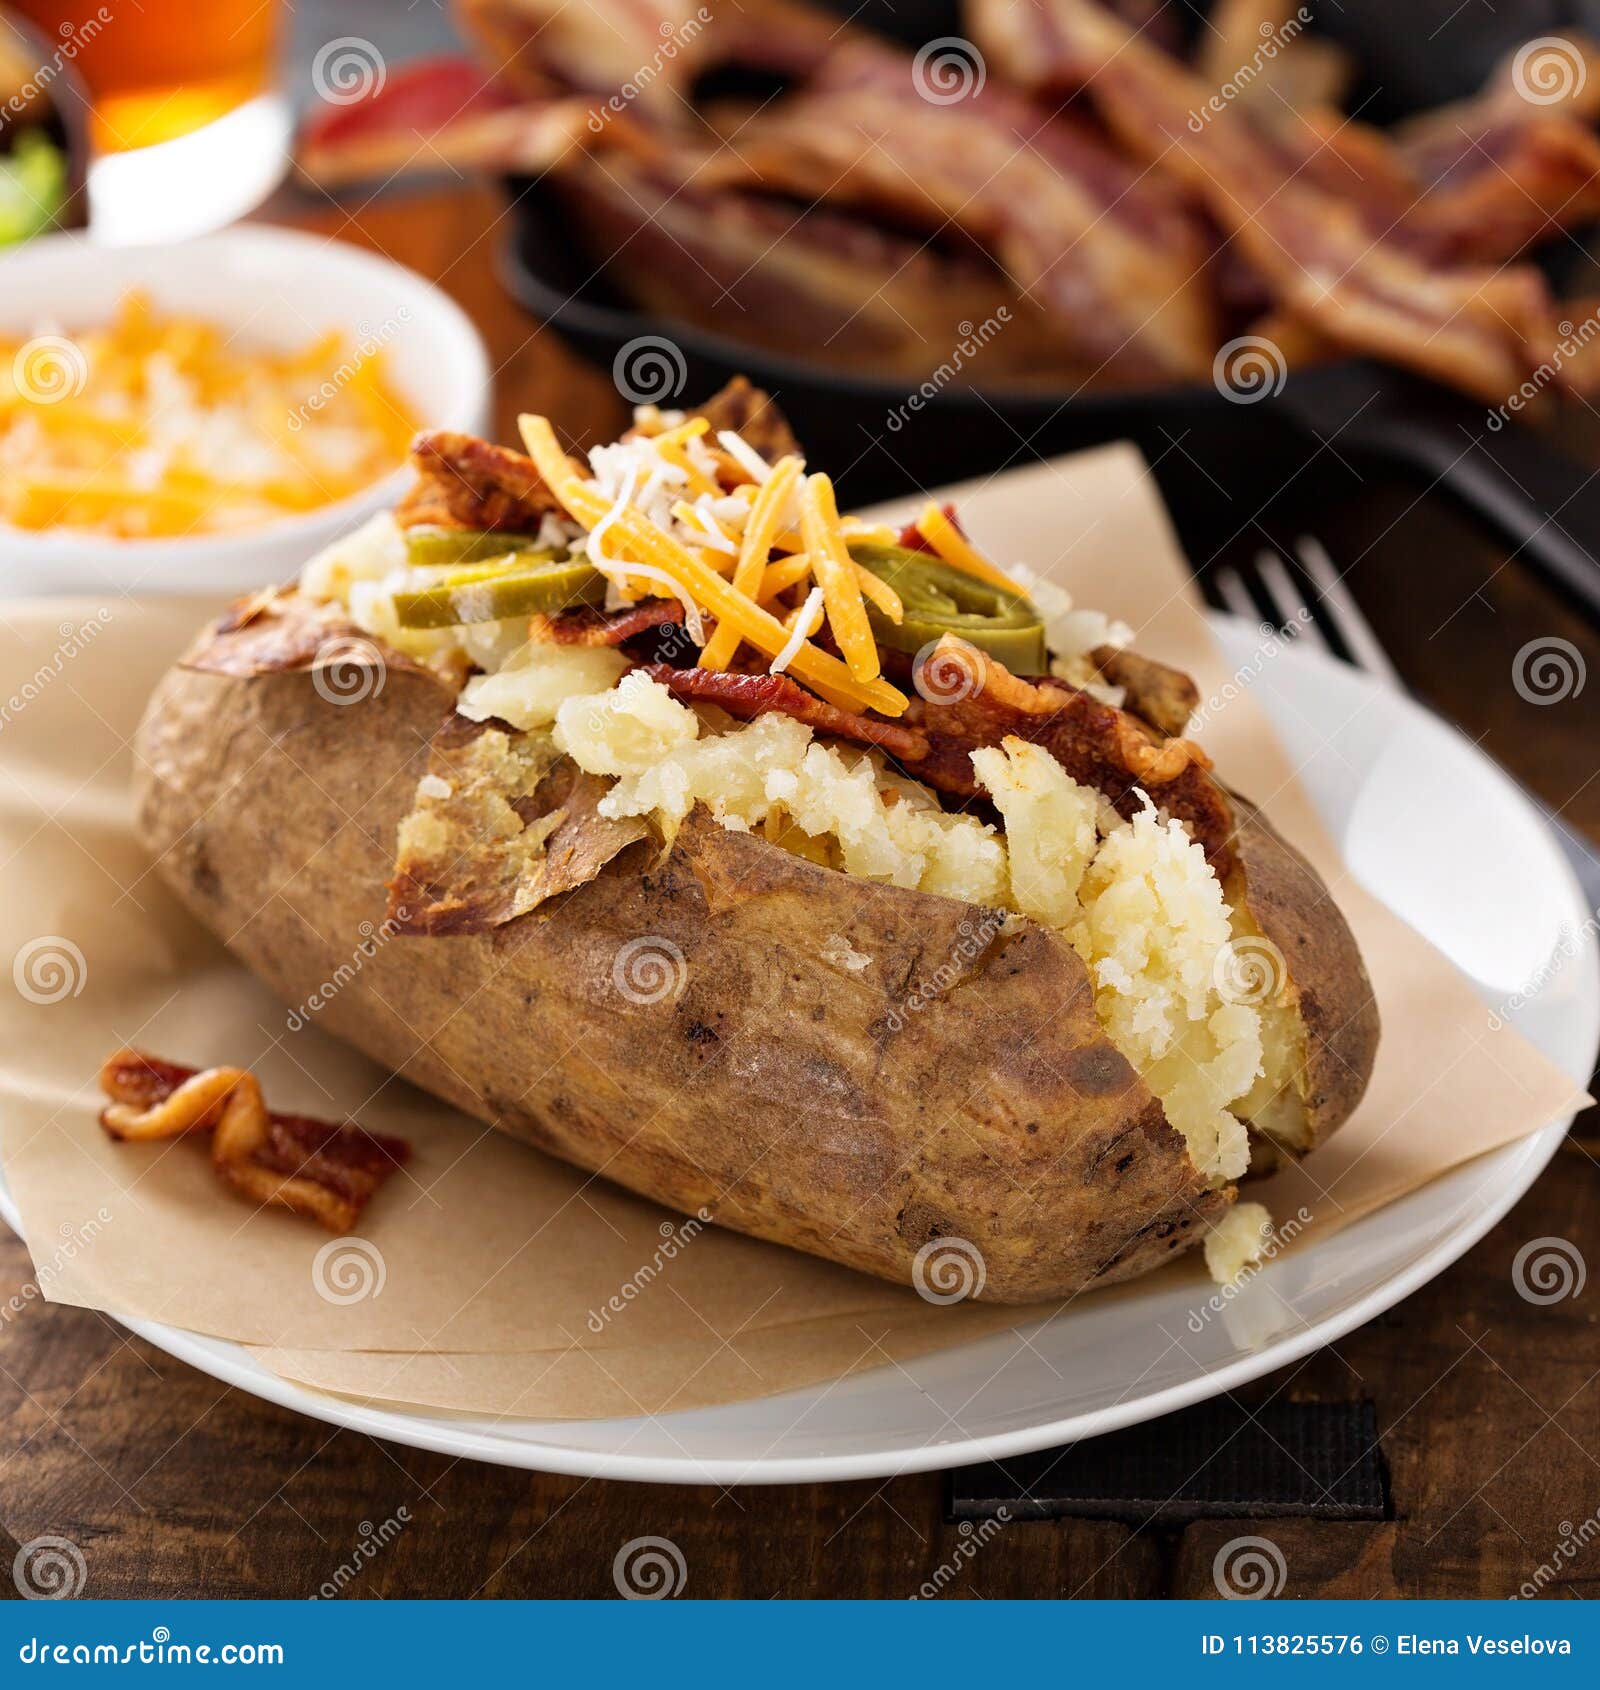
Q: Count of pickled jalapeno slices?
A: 3